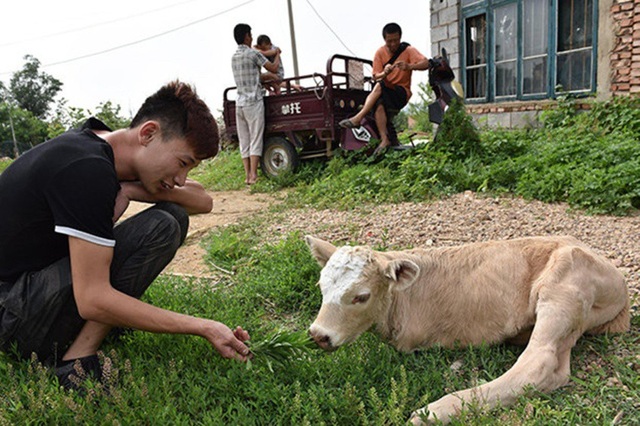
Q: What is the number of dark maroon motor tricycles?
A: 1